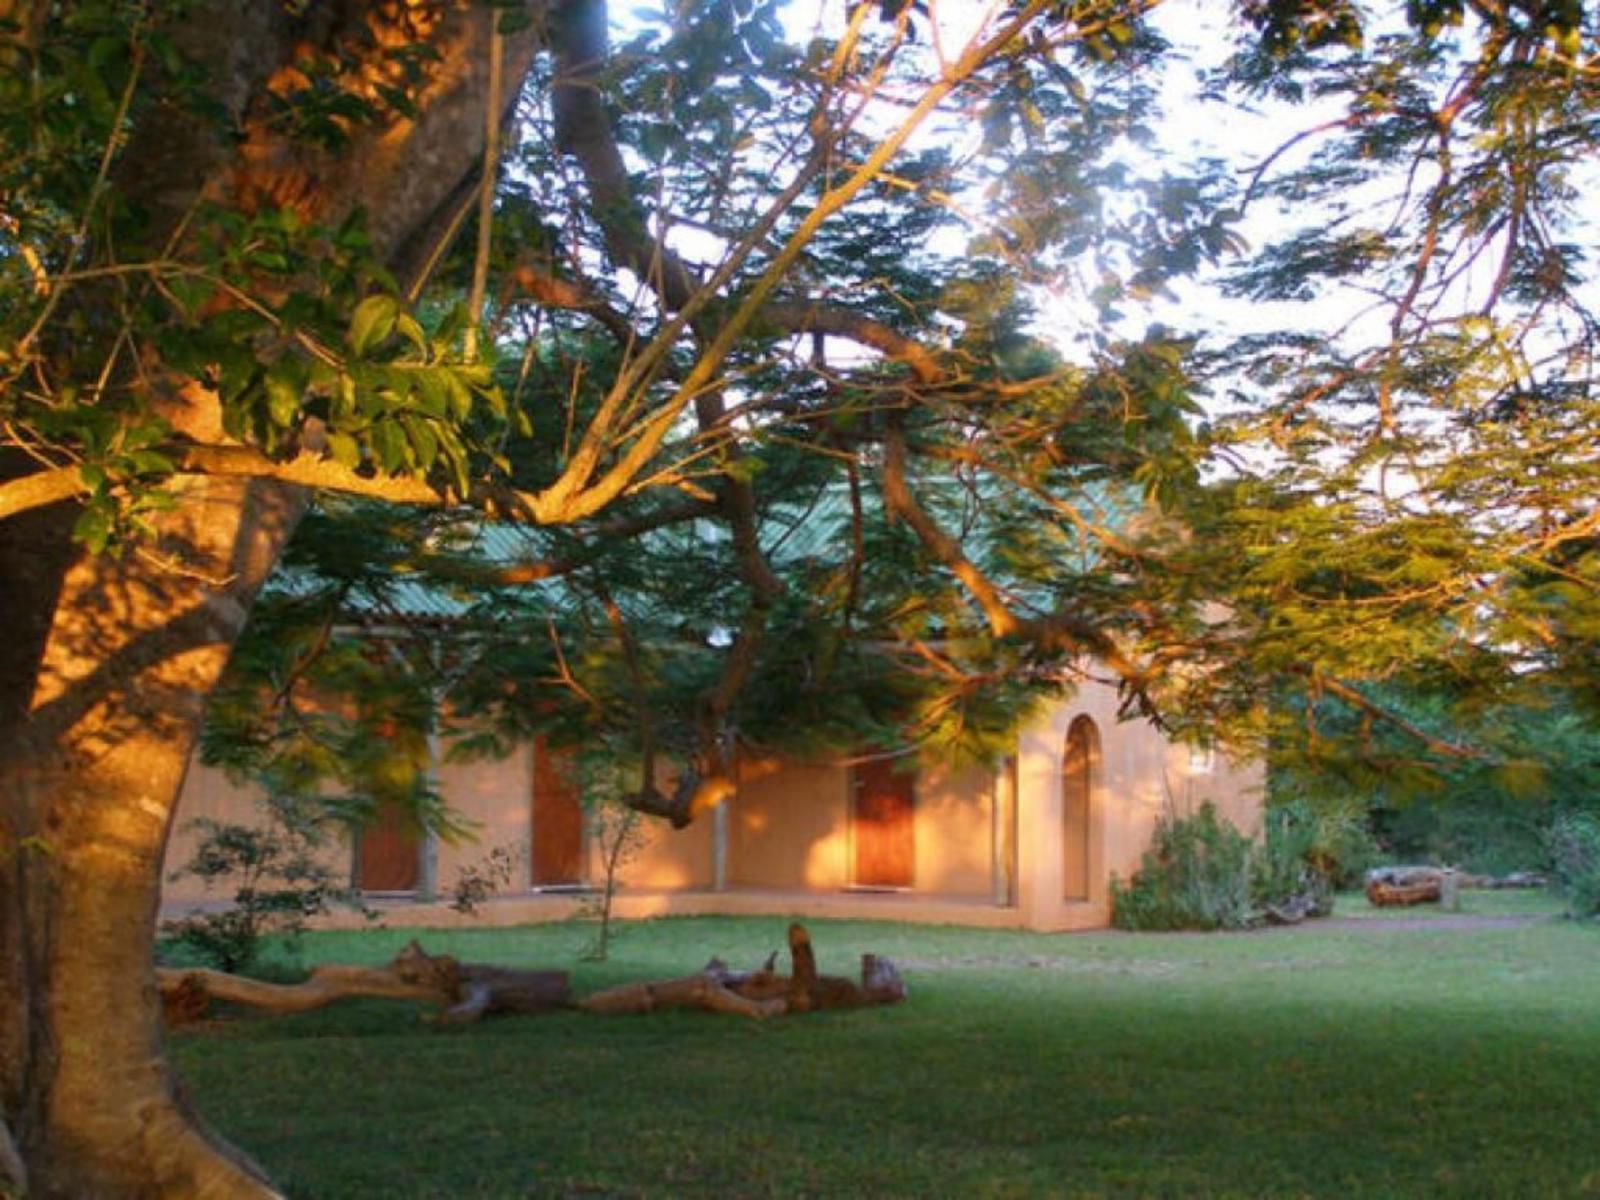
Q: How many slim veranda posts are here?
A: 3